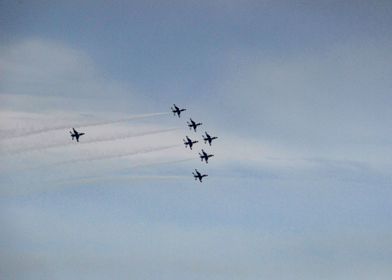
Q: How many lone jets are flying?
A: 1